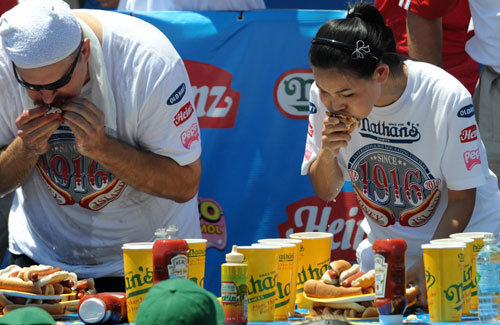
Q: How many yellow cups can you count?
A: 9